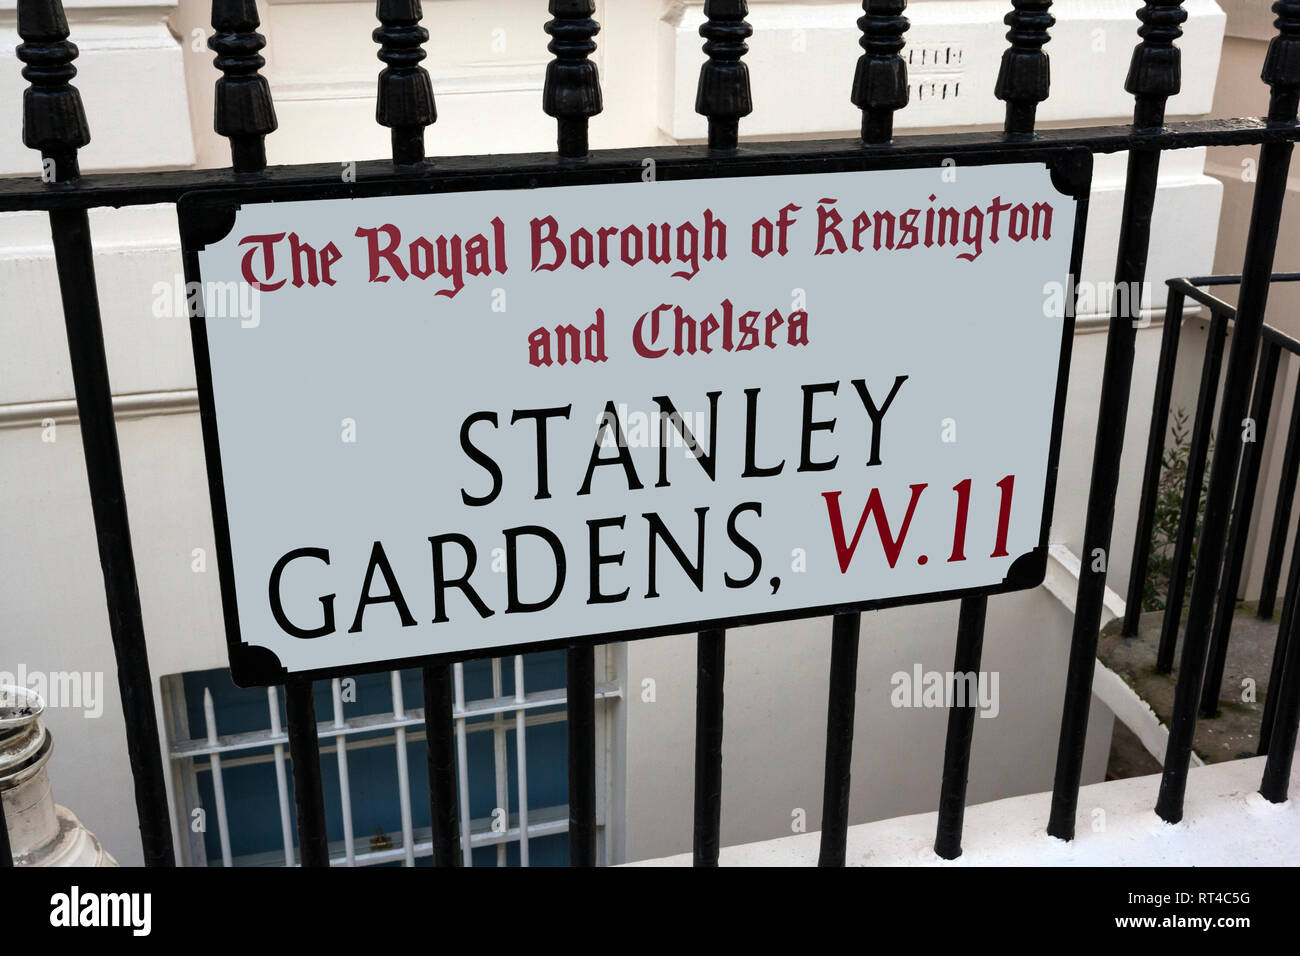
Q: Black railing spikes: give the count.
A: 9